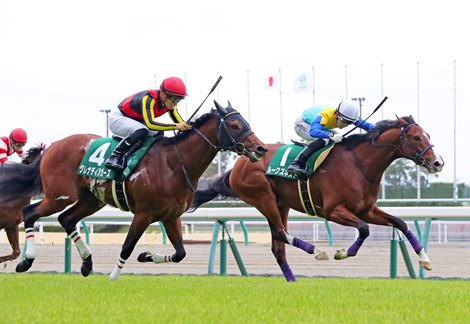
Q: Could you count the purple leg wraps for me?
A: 4